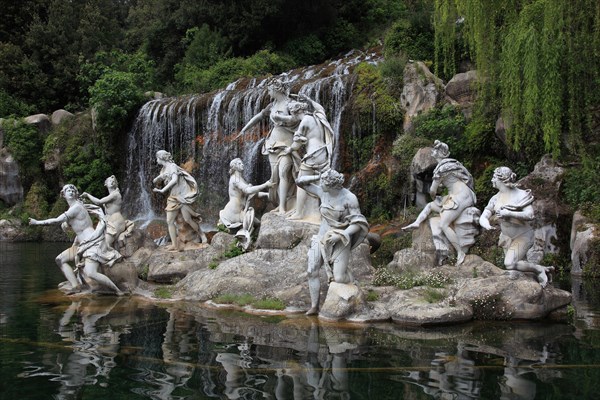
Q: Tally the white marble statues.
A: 9